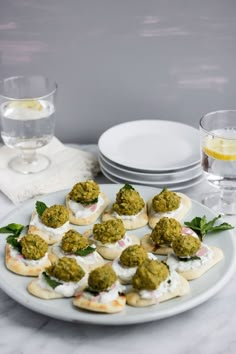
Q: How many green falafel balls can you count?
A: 13